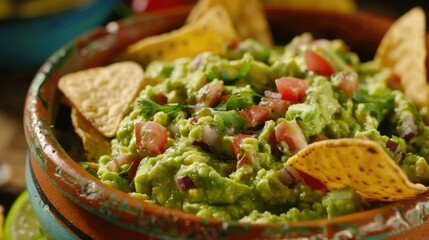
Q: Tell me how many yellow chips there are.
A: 6